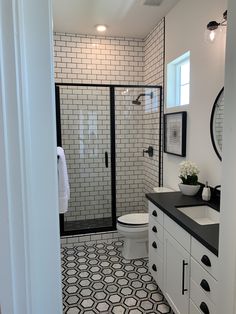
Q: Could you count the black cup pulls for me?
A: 7